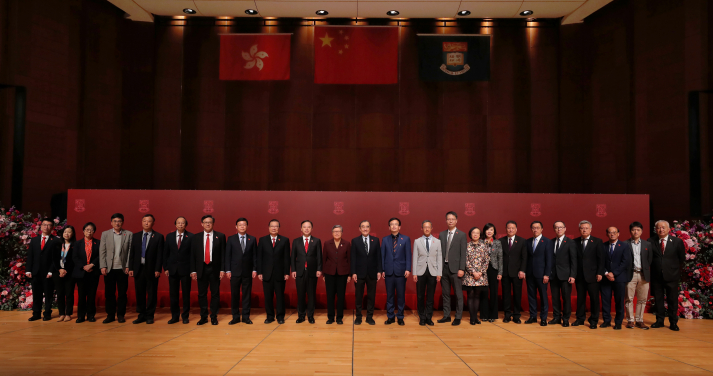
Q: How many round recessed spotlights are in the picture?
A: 6